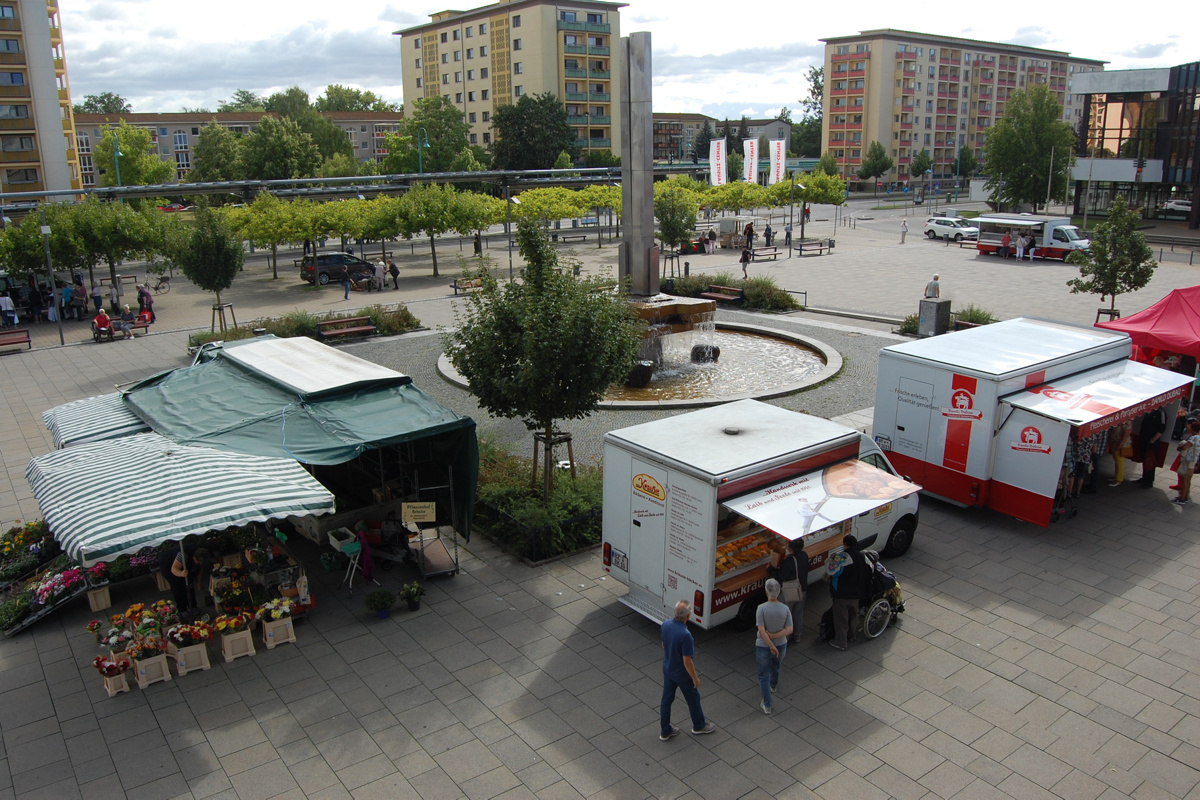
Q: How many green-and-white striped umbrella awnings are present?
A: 2